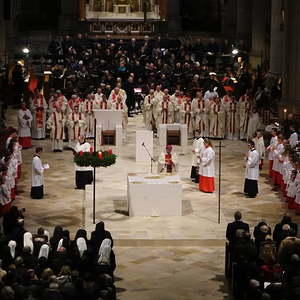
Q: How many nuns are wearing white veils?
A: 6